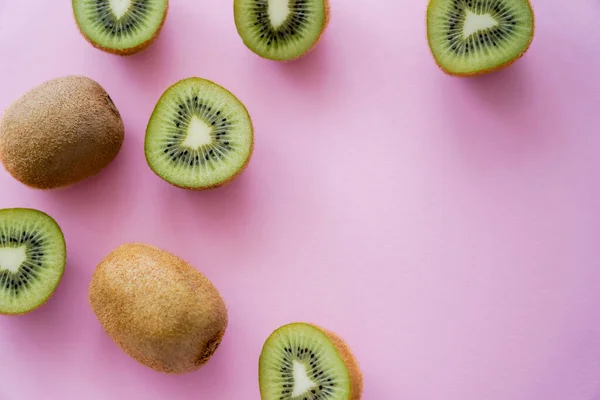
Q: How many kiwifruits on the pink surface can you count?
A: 8